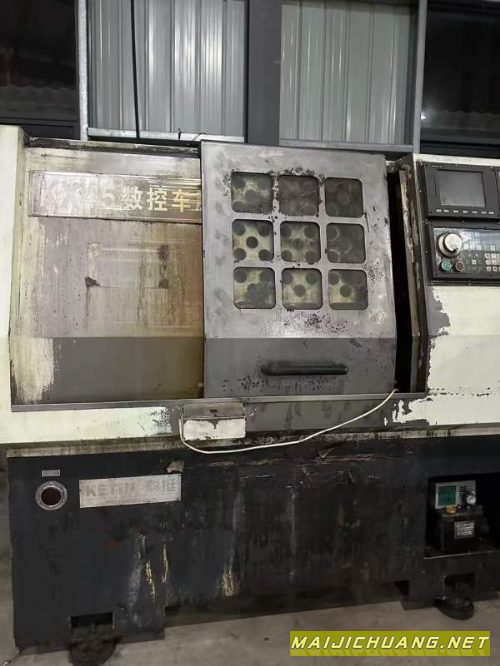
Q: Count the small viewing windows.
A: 9